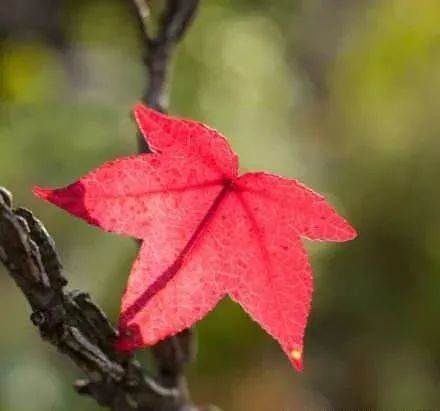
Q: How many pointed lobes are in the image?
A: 5